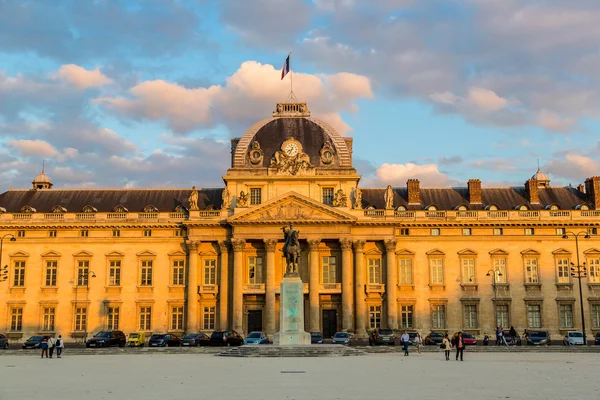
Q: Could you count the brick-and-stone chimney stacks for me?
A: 4